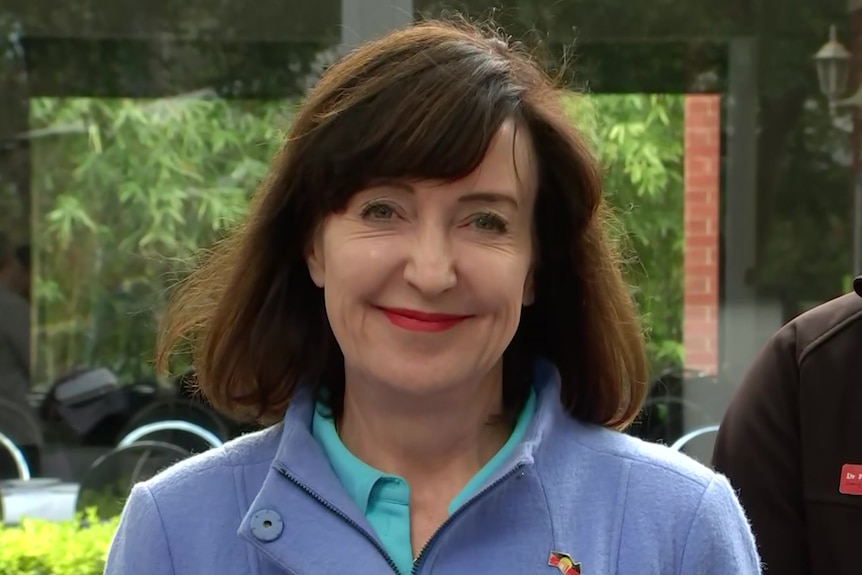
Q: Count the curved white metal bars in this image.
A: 3